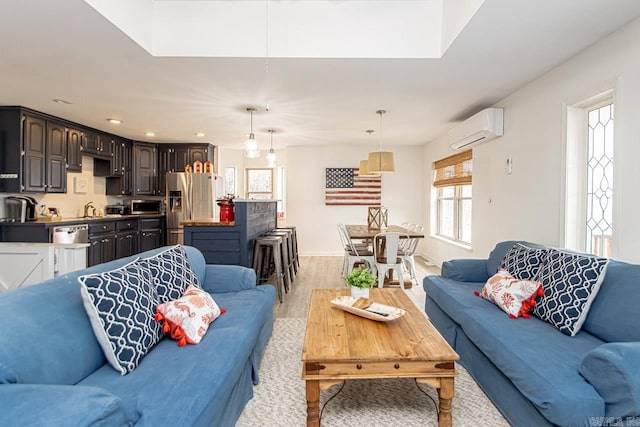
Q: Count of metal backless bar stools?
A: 4